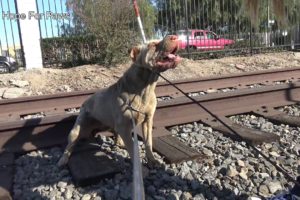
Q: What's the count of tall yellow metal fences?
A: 0